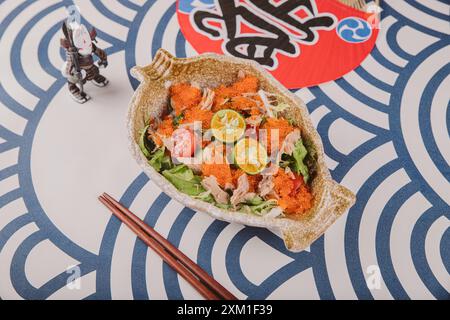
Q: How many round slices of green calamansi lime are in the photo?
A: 2